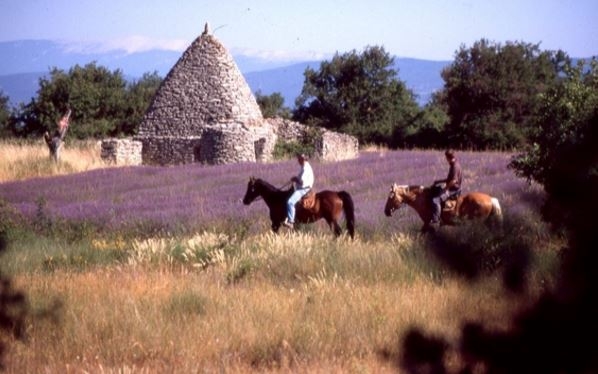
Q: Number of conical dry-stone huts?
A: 1